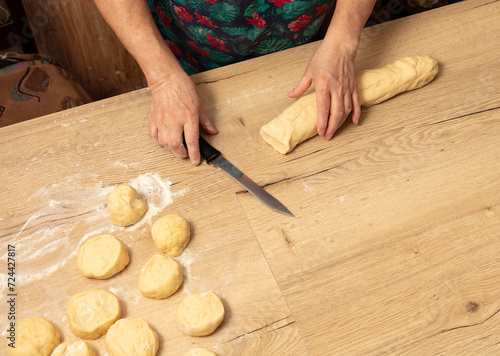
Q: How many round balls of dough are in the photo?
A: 10